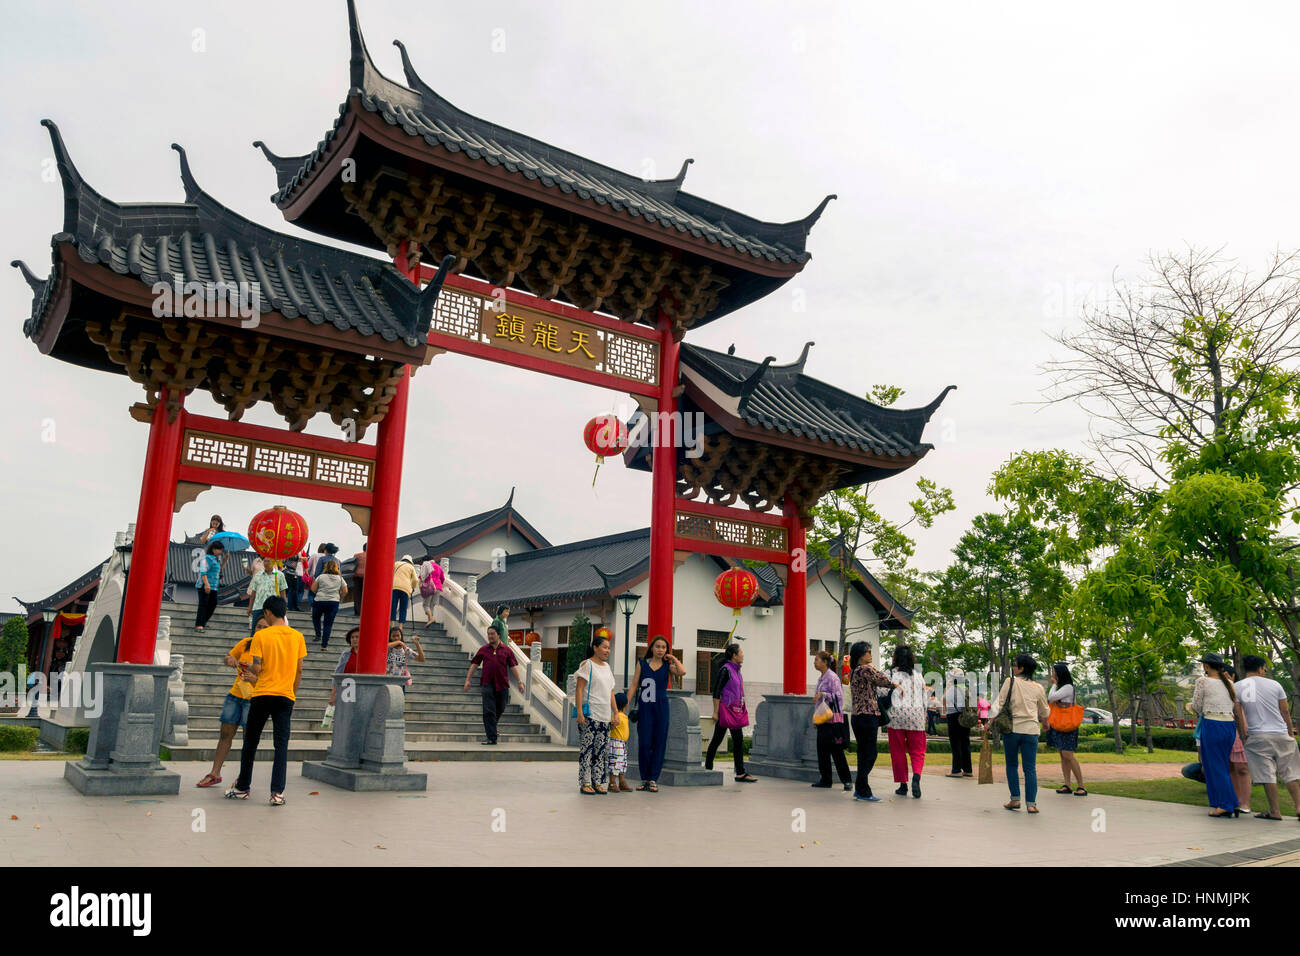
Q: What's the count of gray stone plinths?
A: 4